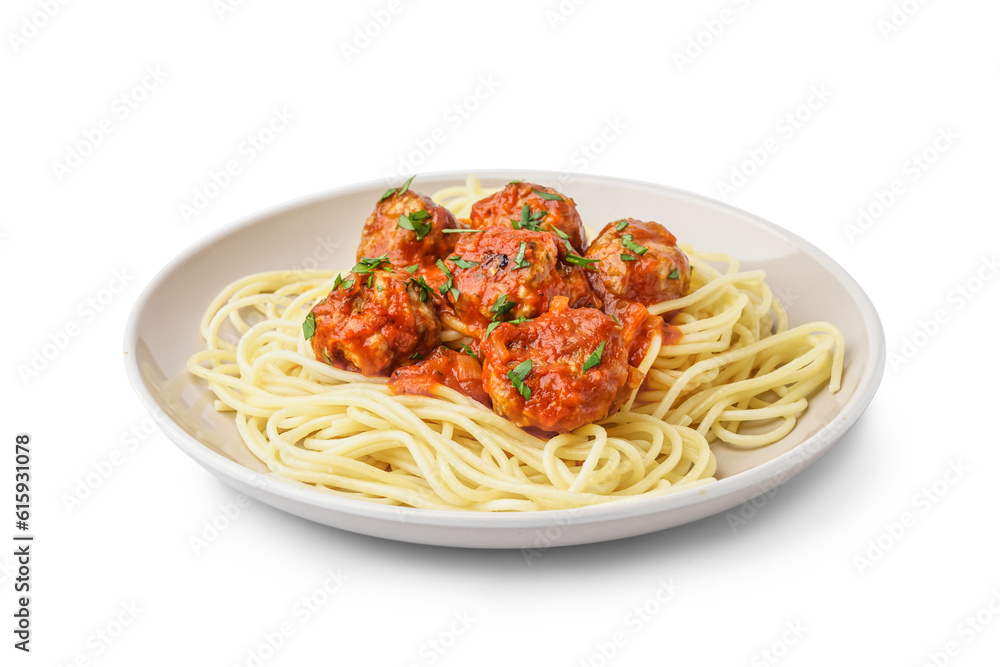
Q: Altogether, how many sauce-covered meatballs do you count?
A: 6